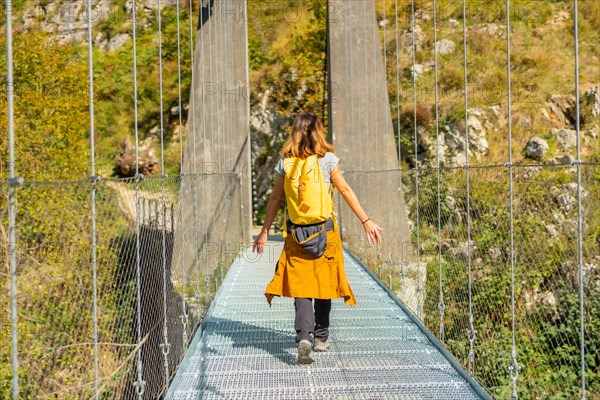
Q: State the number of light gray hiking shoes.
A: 2